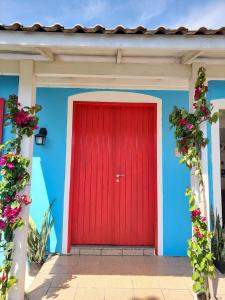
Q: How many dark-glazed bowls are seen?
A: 0